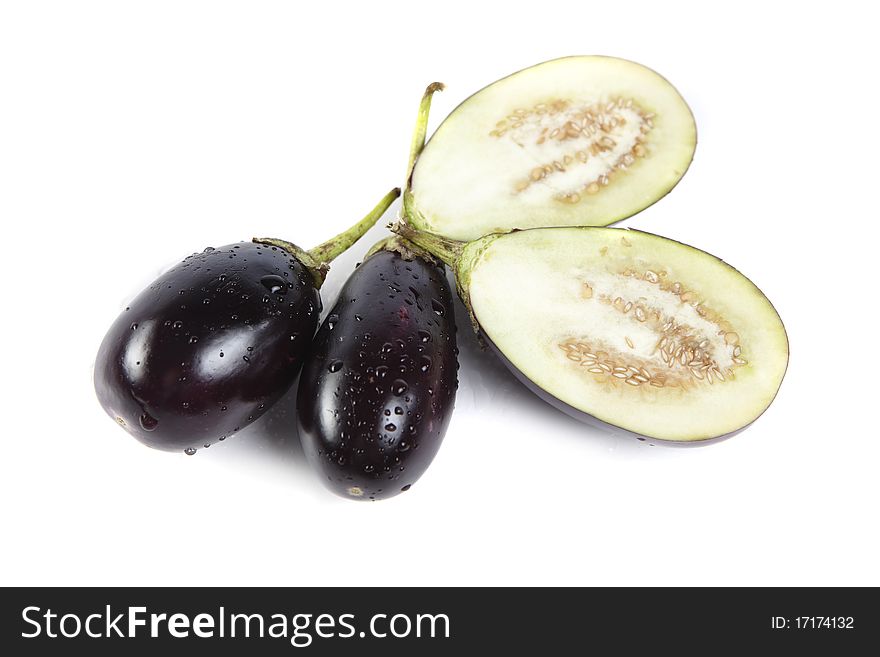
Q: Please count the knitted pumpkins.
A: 0